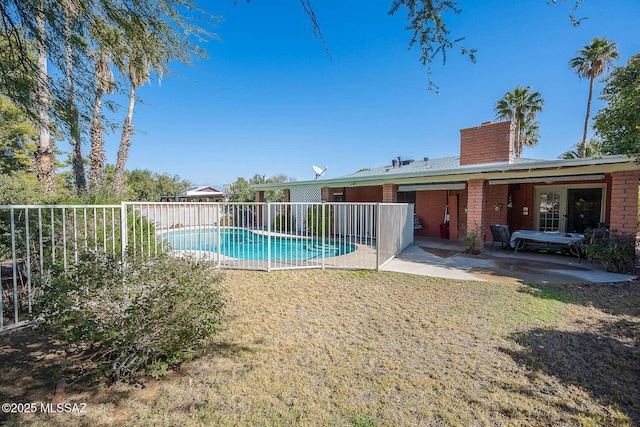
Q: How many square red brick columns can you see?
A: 6